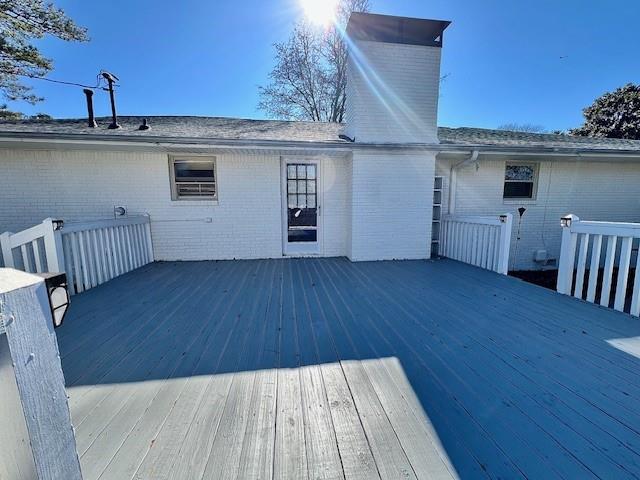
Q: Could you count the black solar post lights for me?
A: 4